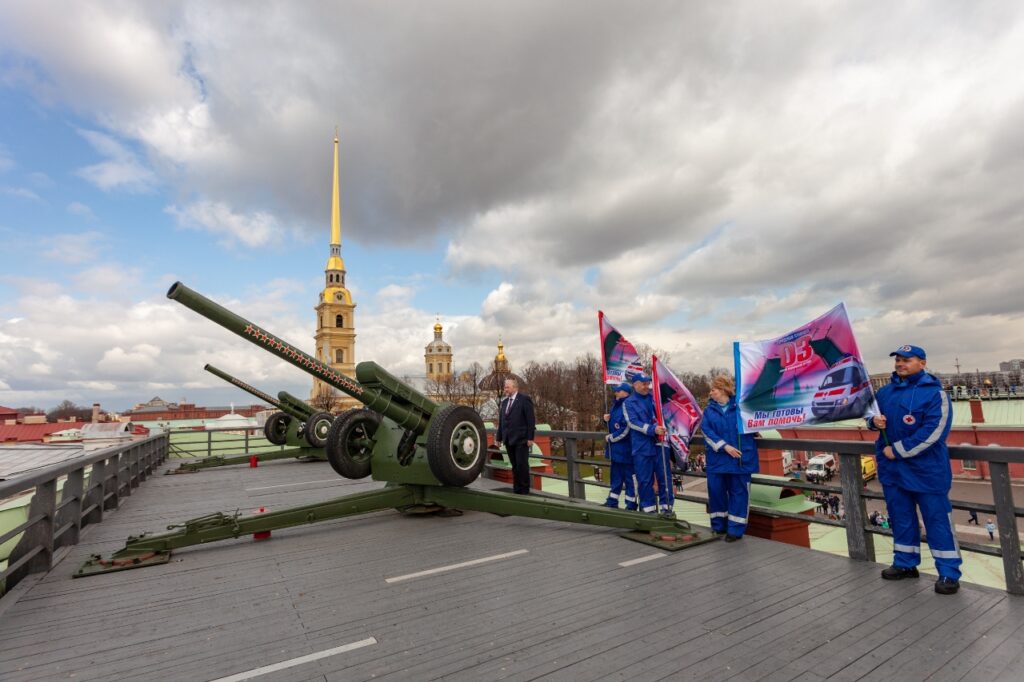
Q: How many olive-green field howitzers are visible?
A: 2